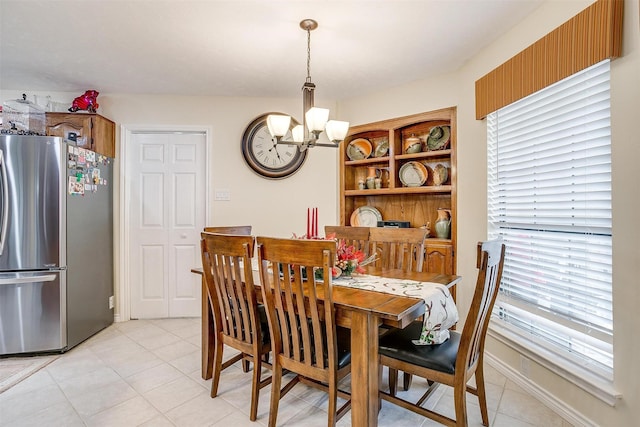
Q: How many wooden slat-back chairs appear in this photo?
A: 6